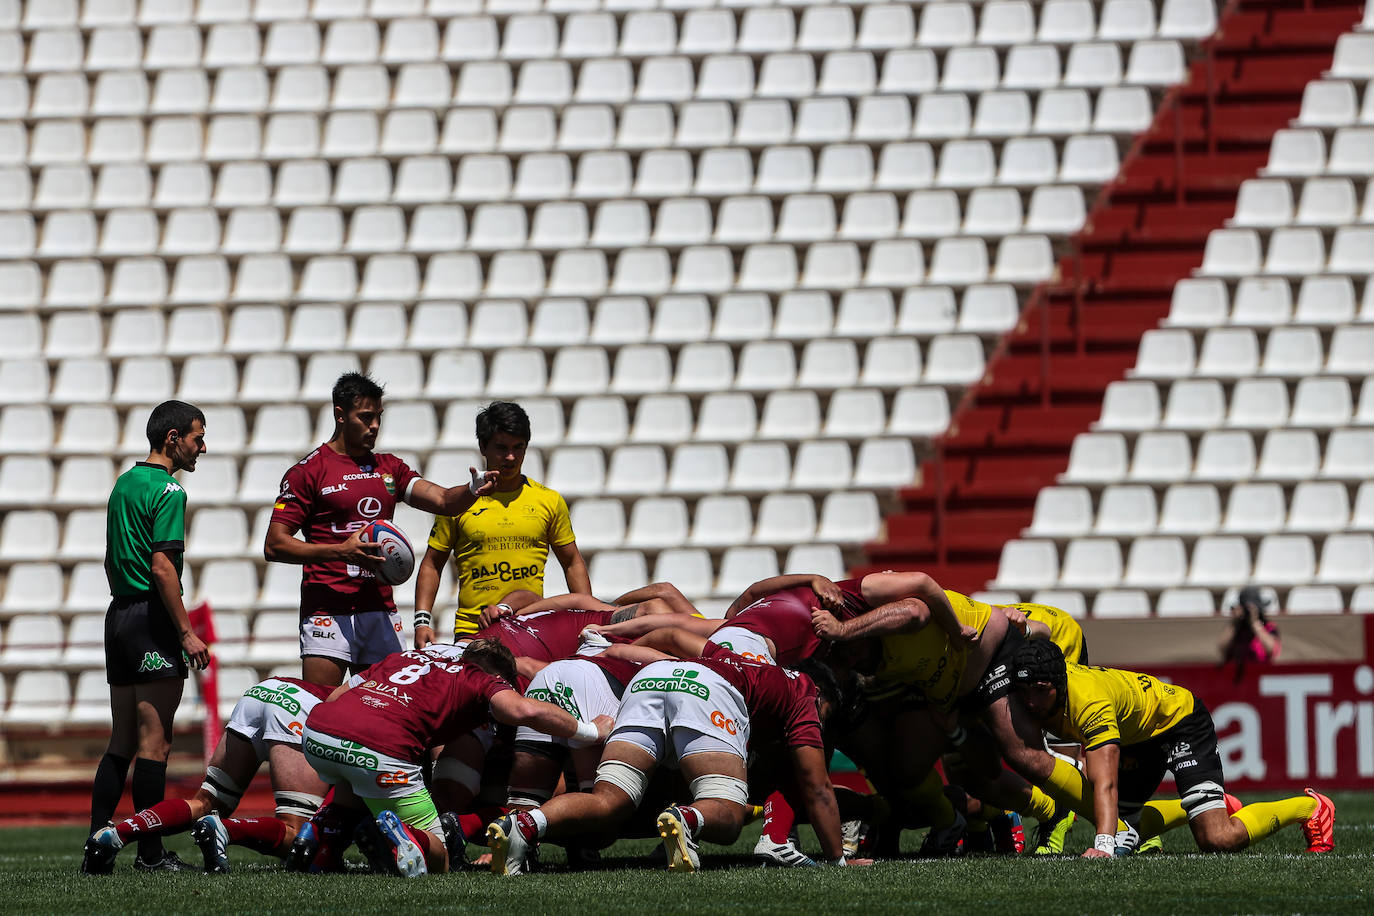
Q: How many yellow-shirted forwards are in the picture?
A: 3